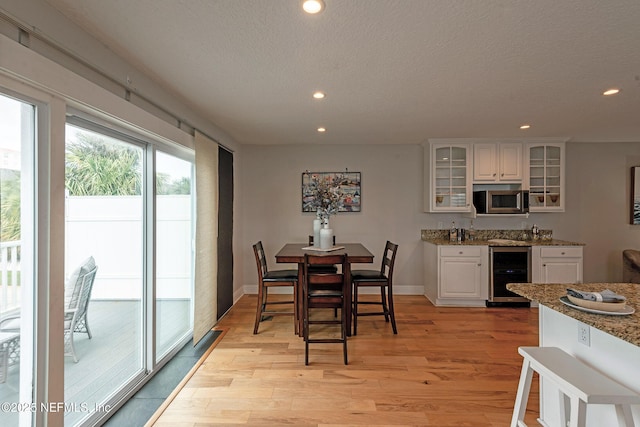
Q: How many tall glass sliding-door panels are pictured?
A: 3